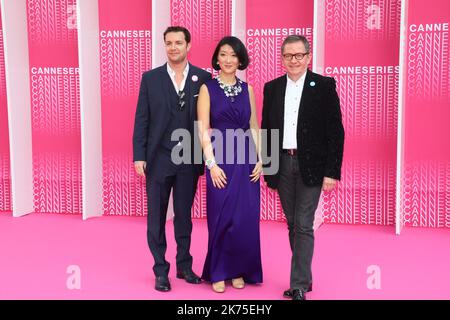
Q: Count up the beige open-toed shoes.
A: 2